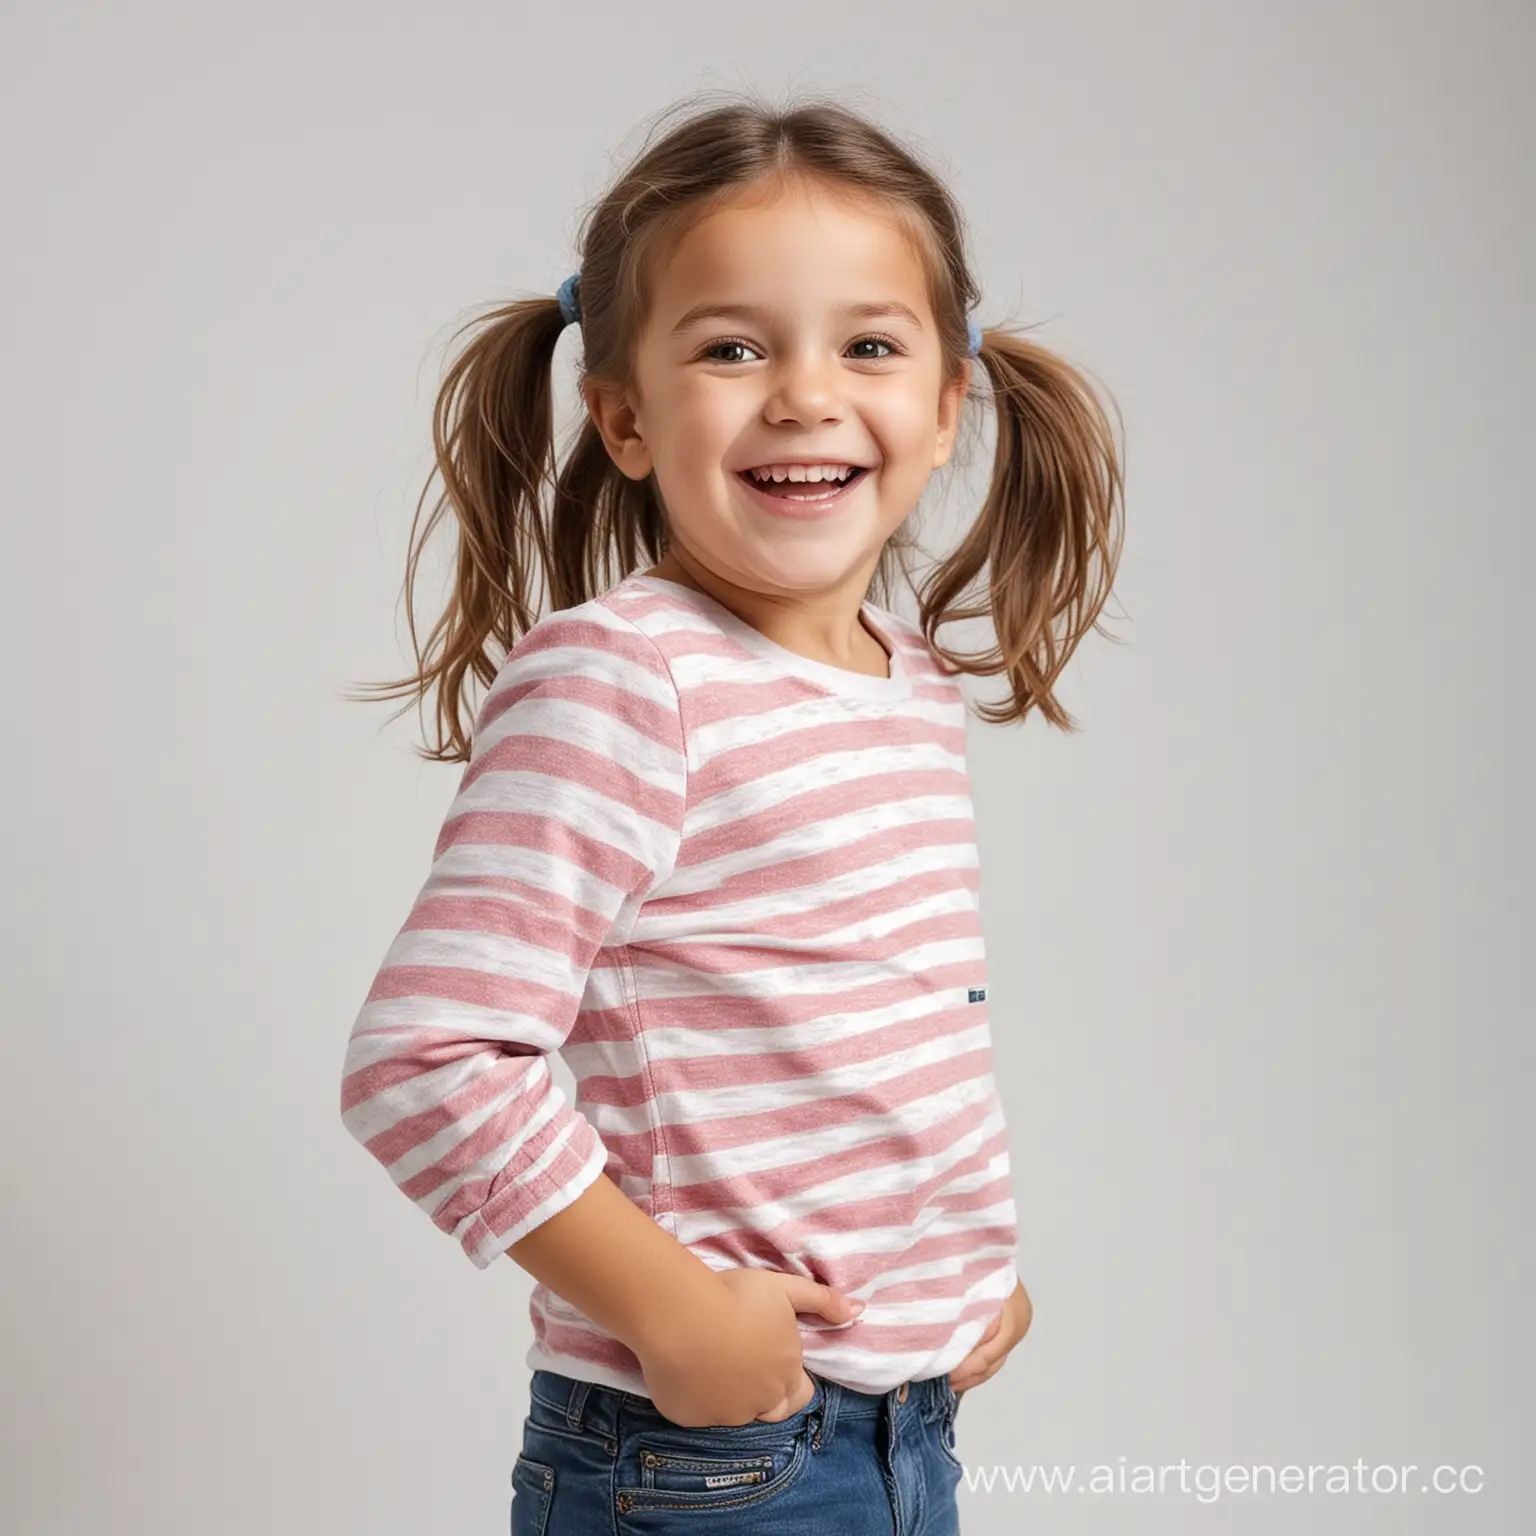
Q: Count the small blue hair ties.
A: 2